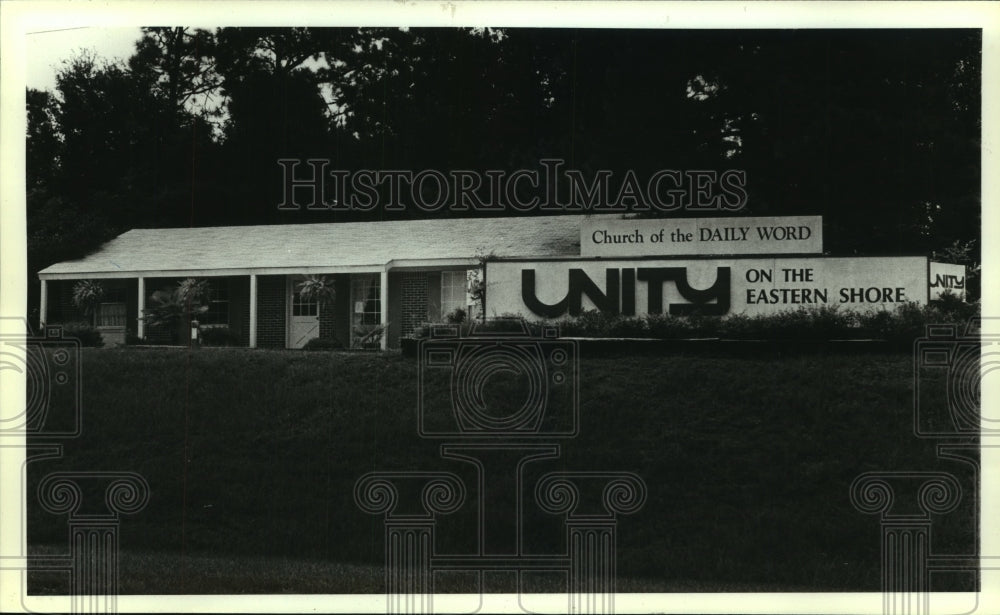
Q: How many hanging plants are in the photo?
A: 3